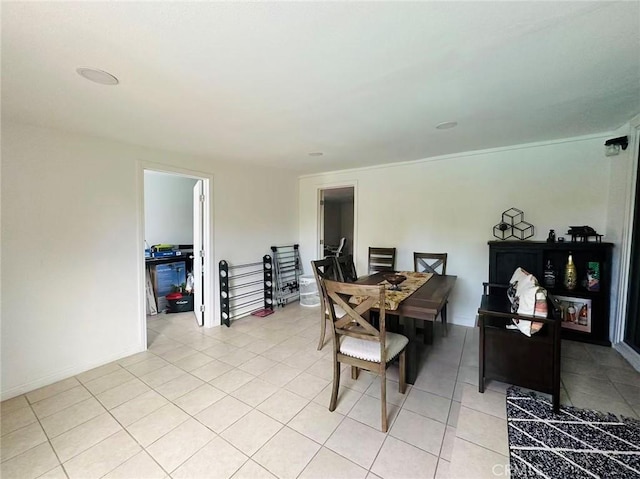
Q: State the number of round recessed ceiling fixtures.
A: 3